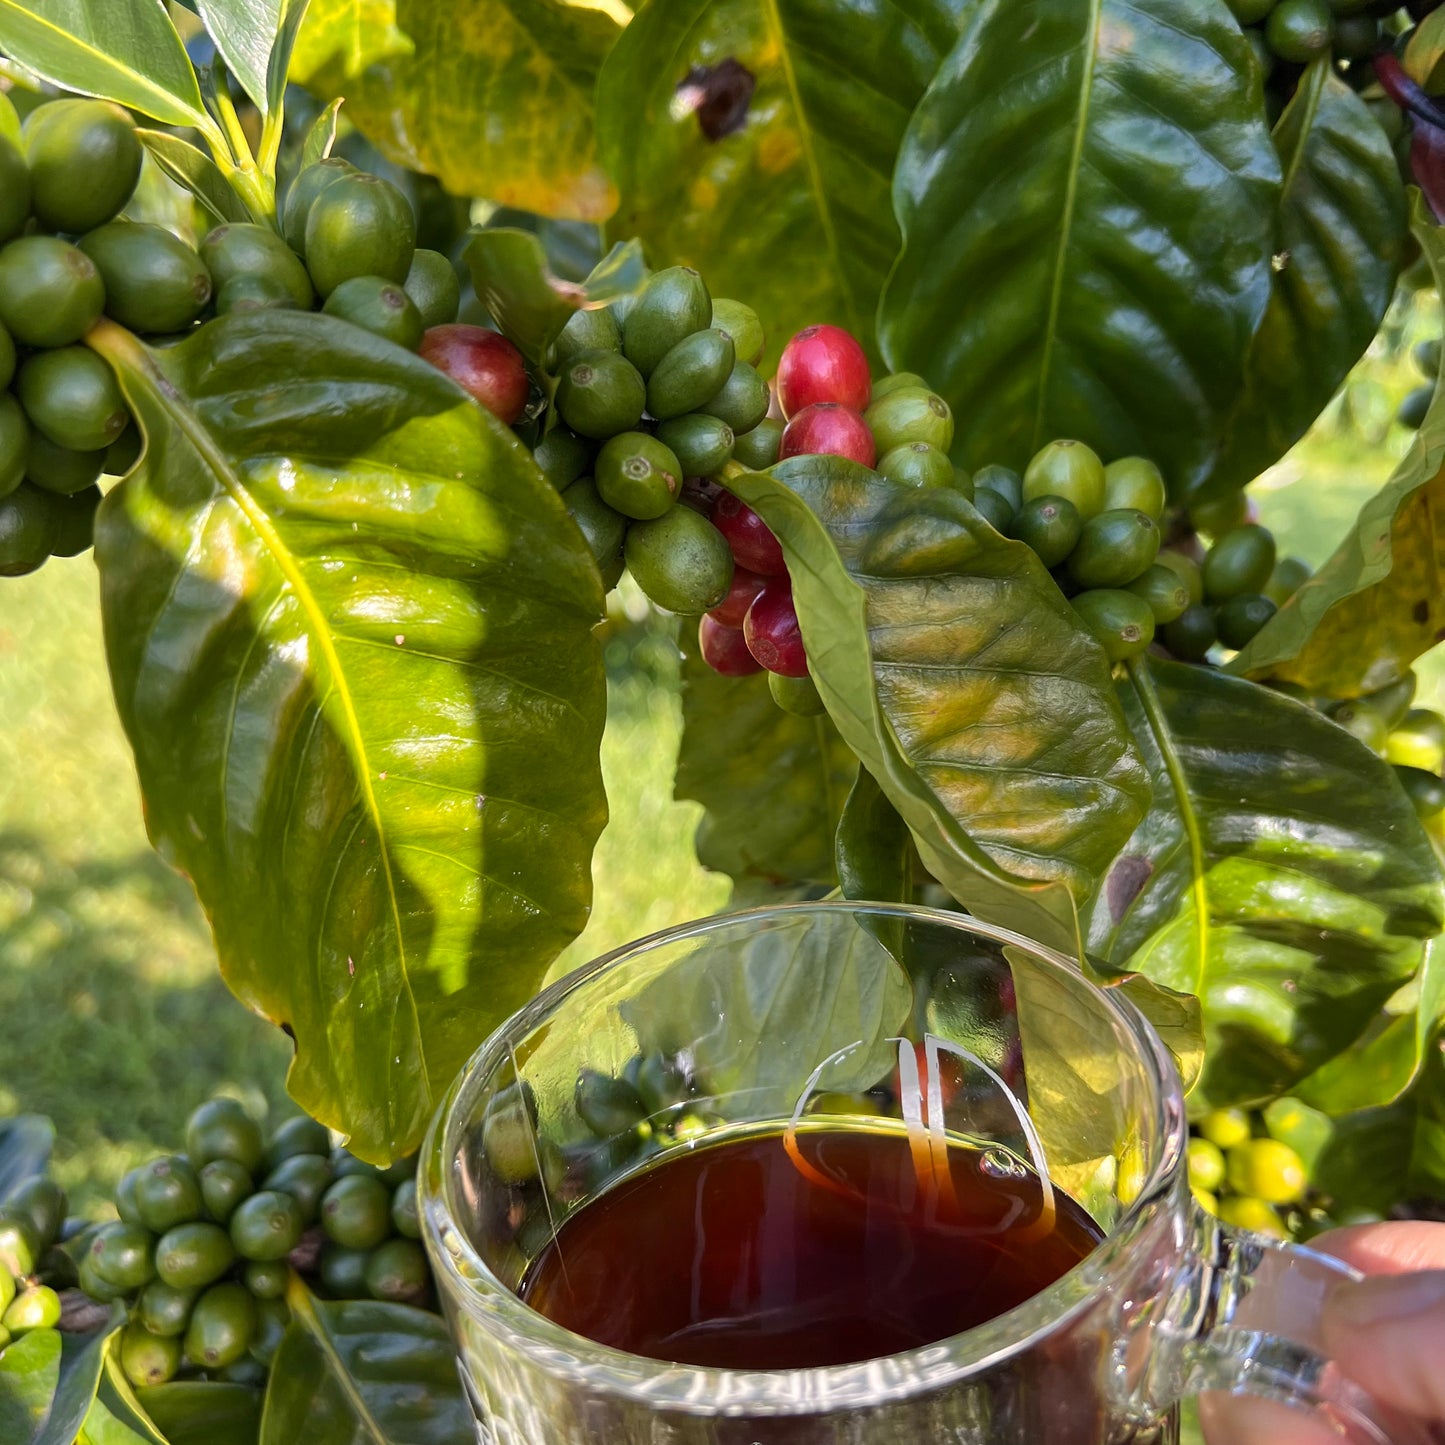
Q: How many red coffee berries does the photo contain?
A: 7